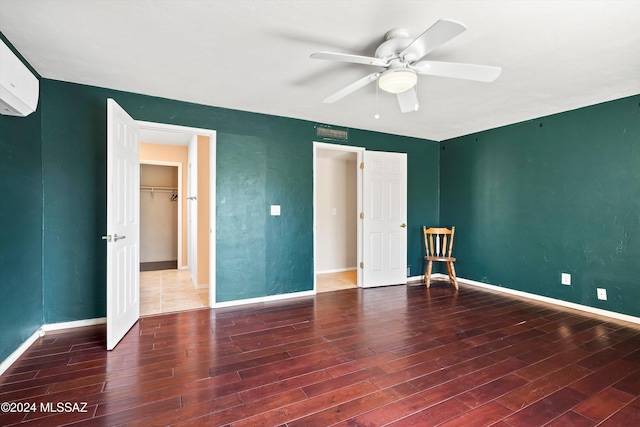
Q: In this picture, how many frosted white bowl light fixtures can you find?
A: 1